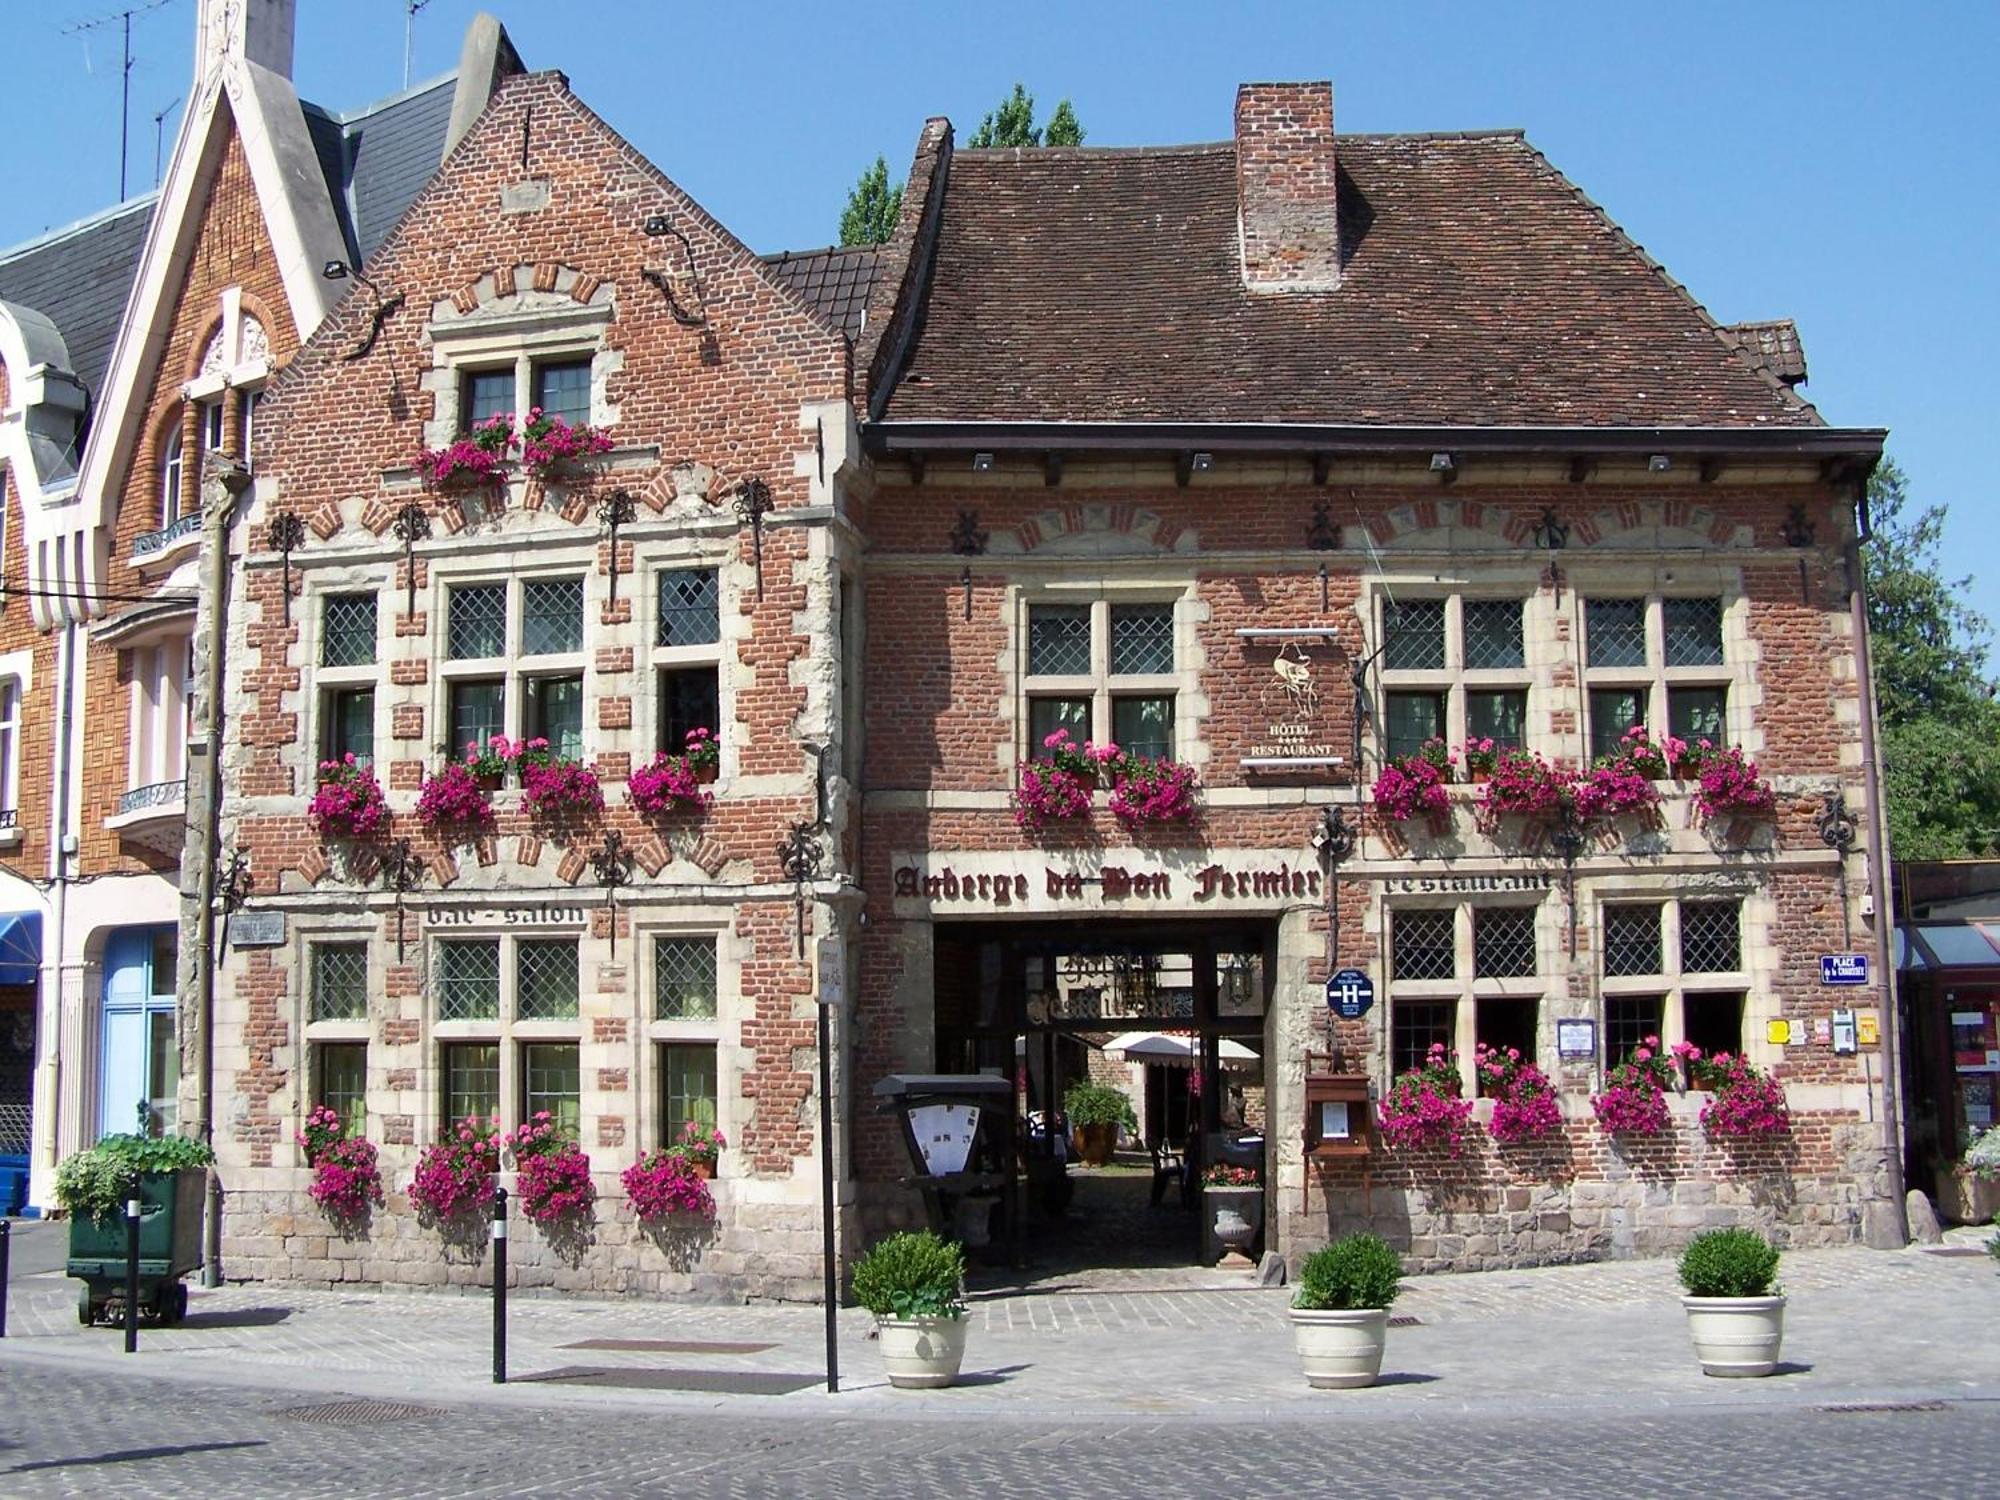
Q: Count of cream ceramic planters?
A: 3